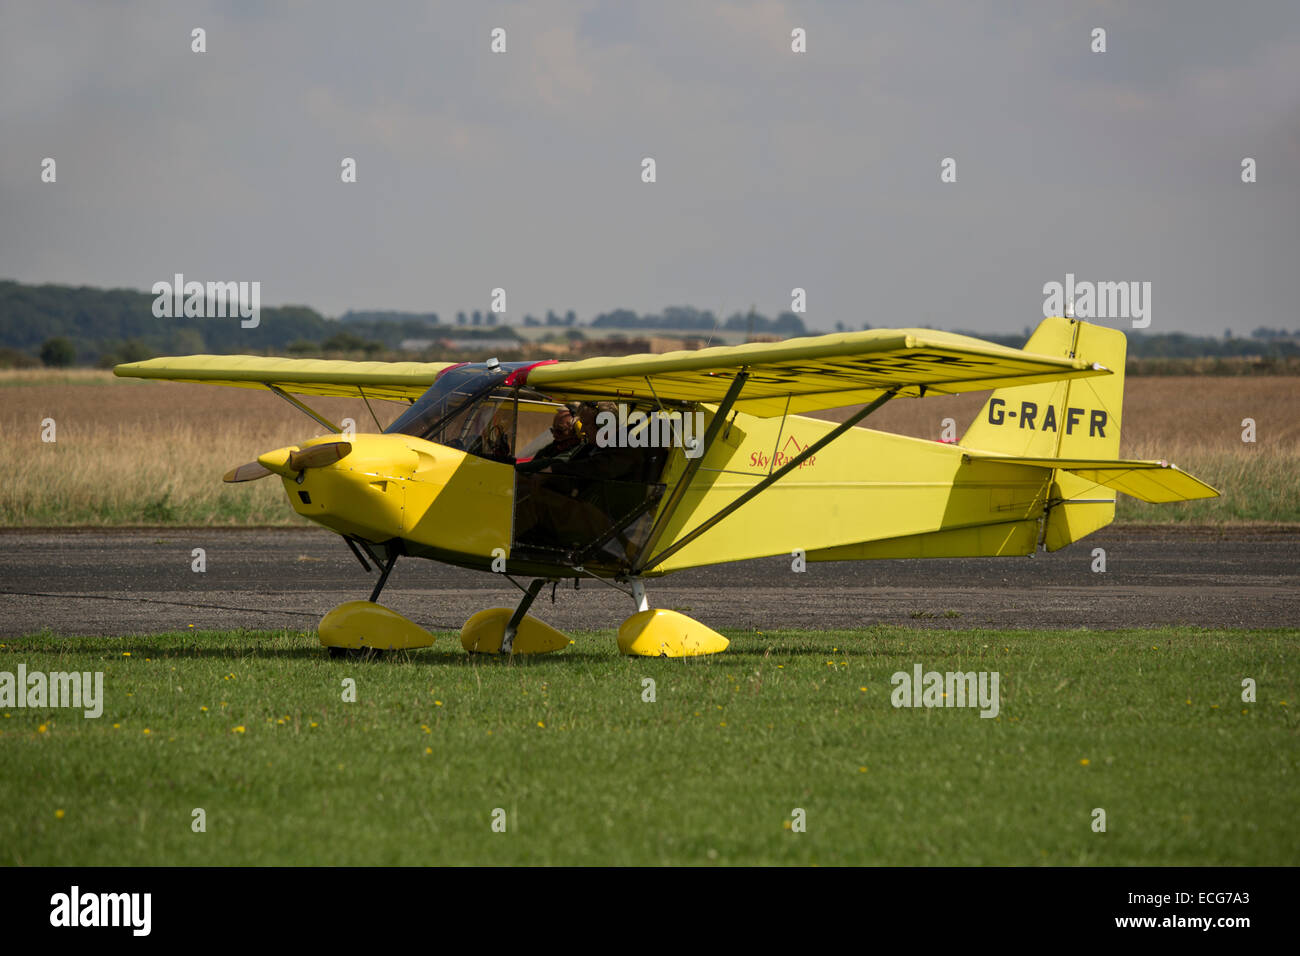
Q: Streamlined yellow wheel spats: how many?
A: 3